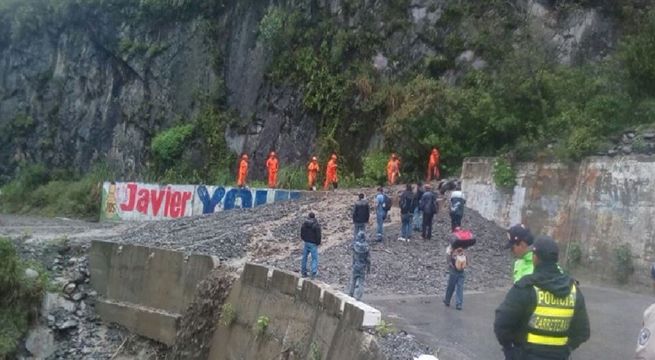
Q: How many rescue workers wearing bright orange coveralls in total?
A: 6